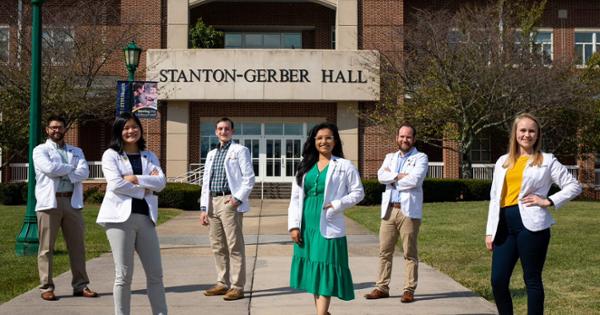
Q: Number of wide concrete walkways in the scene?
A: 1